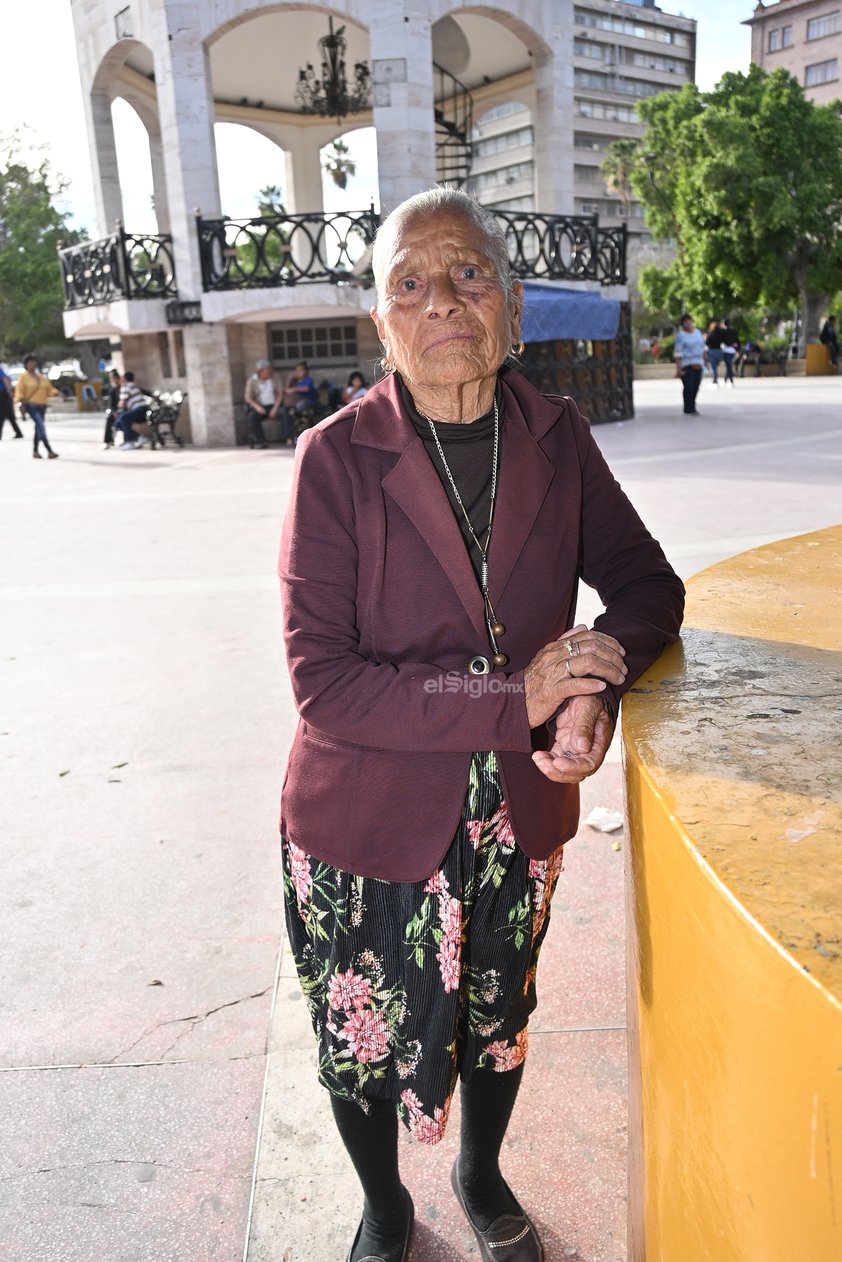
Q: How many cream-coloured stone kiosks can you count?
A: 1